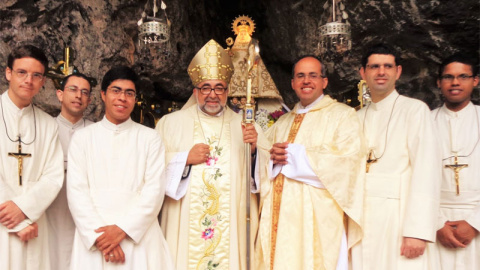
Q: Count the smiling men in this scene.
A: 7